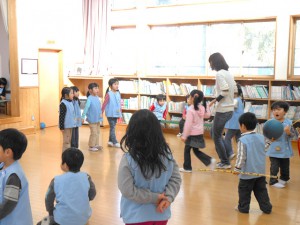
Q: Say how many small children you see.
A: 13